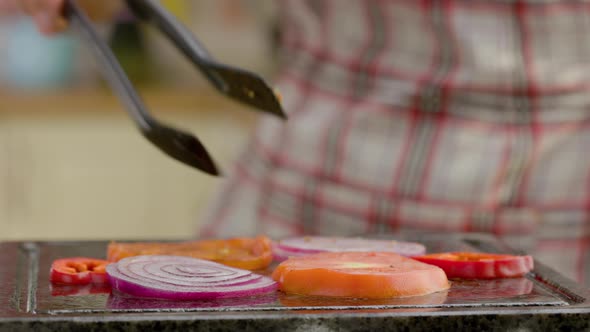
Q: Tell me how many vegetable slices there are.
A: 6